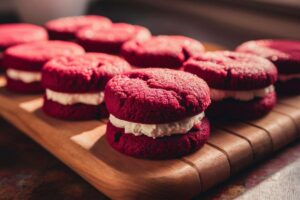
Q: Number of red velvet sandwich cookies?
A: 9